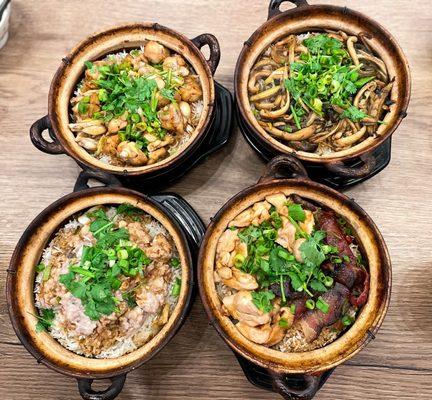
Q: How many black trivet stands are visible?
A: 4